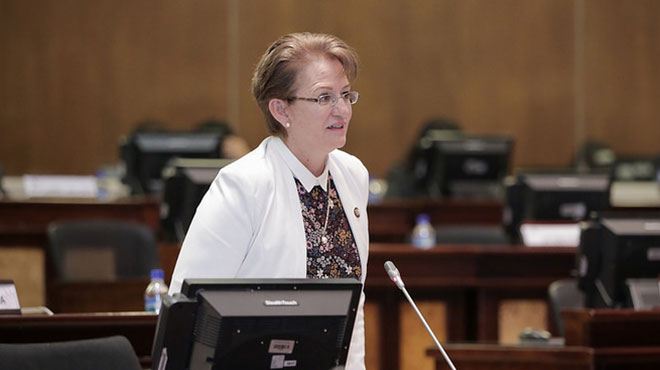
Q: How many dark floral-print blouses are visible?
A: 1